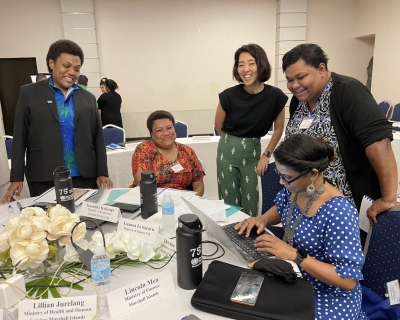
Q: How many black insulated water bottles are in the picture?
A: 3